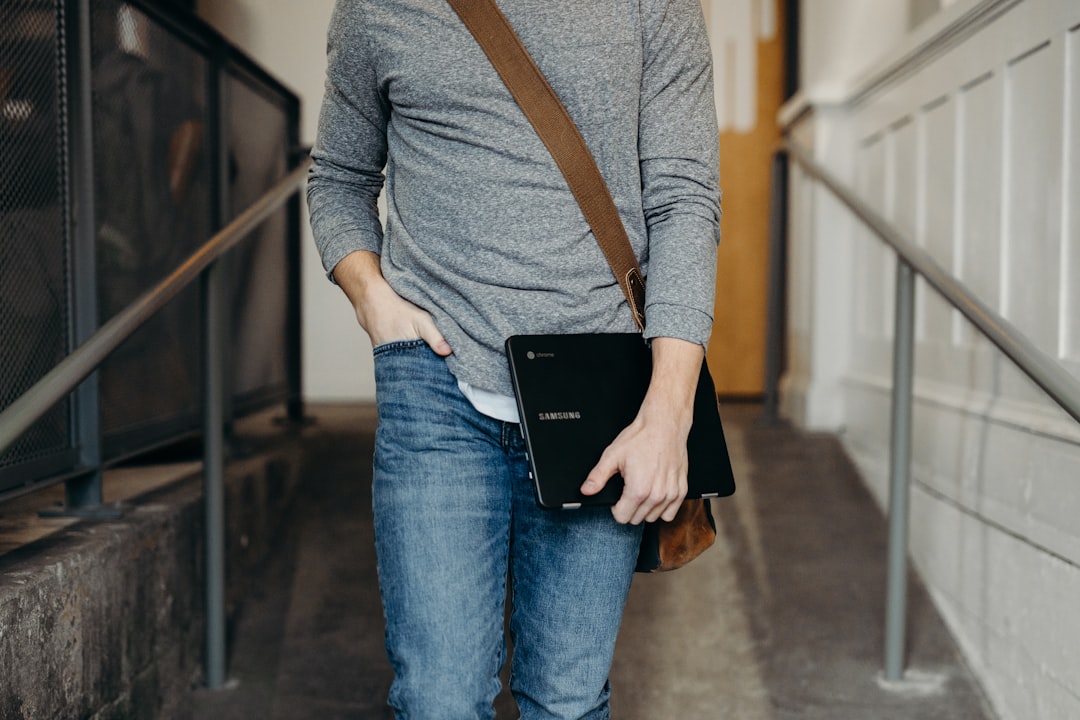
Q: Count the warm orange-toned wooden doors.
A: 1